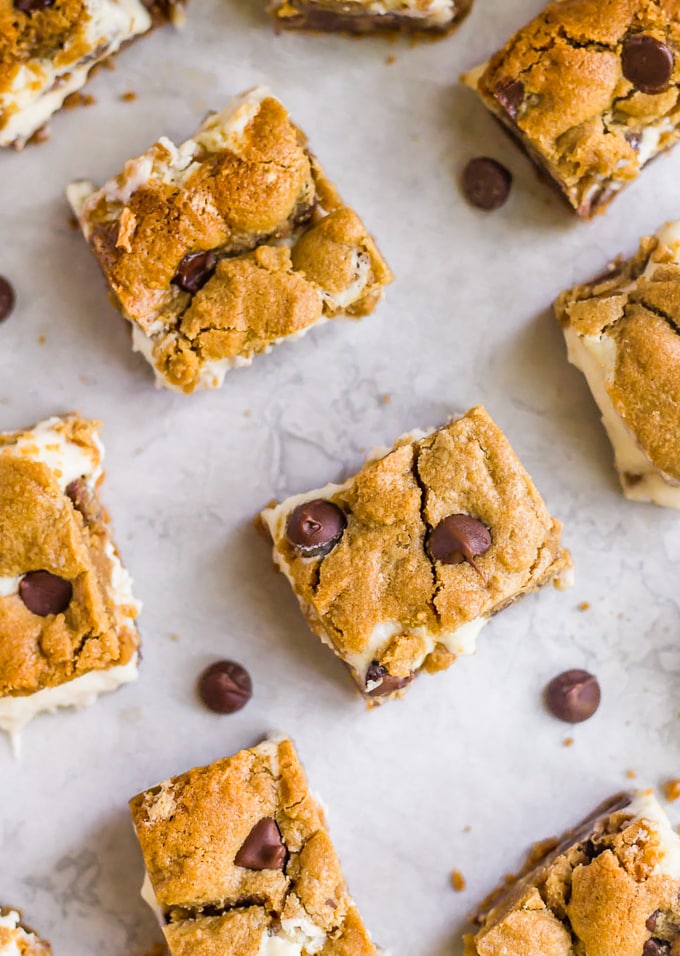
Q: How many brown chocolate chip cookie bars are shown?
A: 10